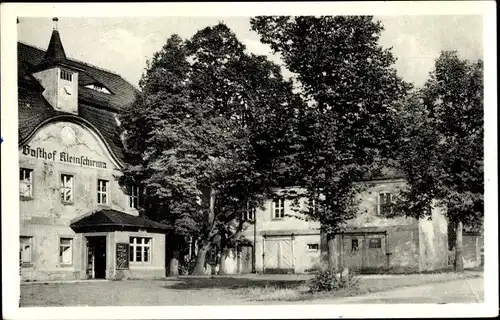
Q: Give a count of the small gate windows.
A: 2